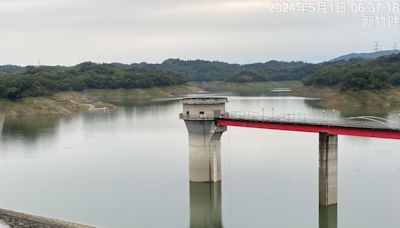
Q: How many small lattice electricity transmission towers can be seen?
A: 2